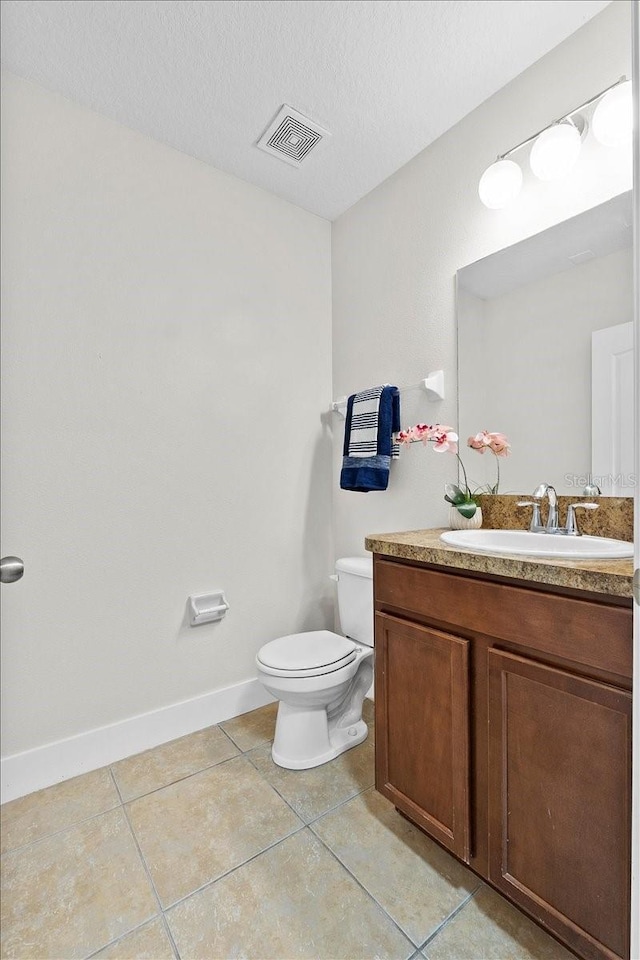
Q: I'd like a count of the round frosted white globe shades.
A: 3